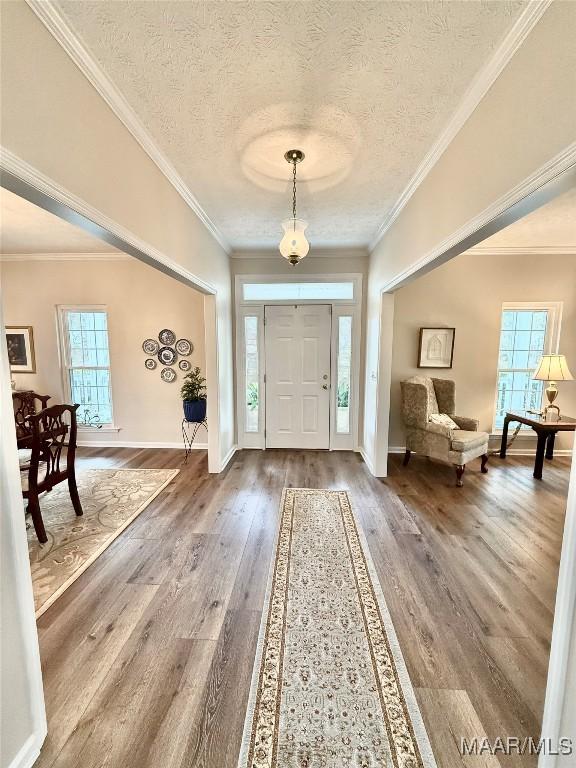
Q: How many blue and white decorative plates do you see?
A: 7